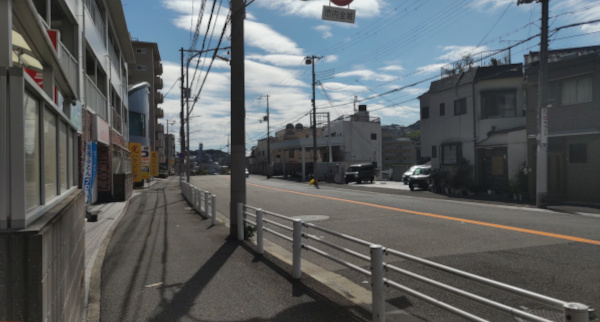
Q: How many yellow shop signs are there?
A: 2